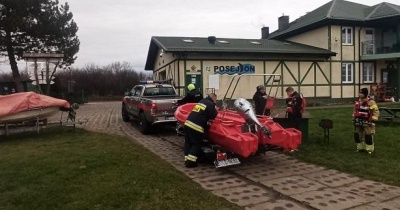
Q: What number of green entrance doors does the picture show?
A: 1